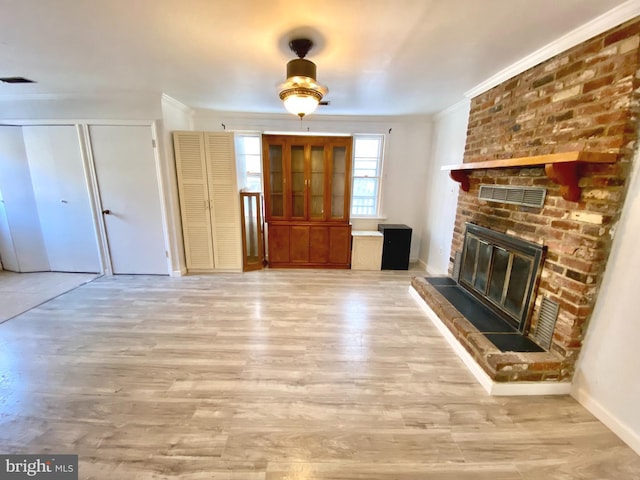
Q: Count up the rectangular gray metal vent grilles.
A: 3